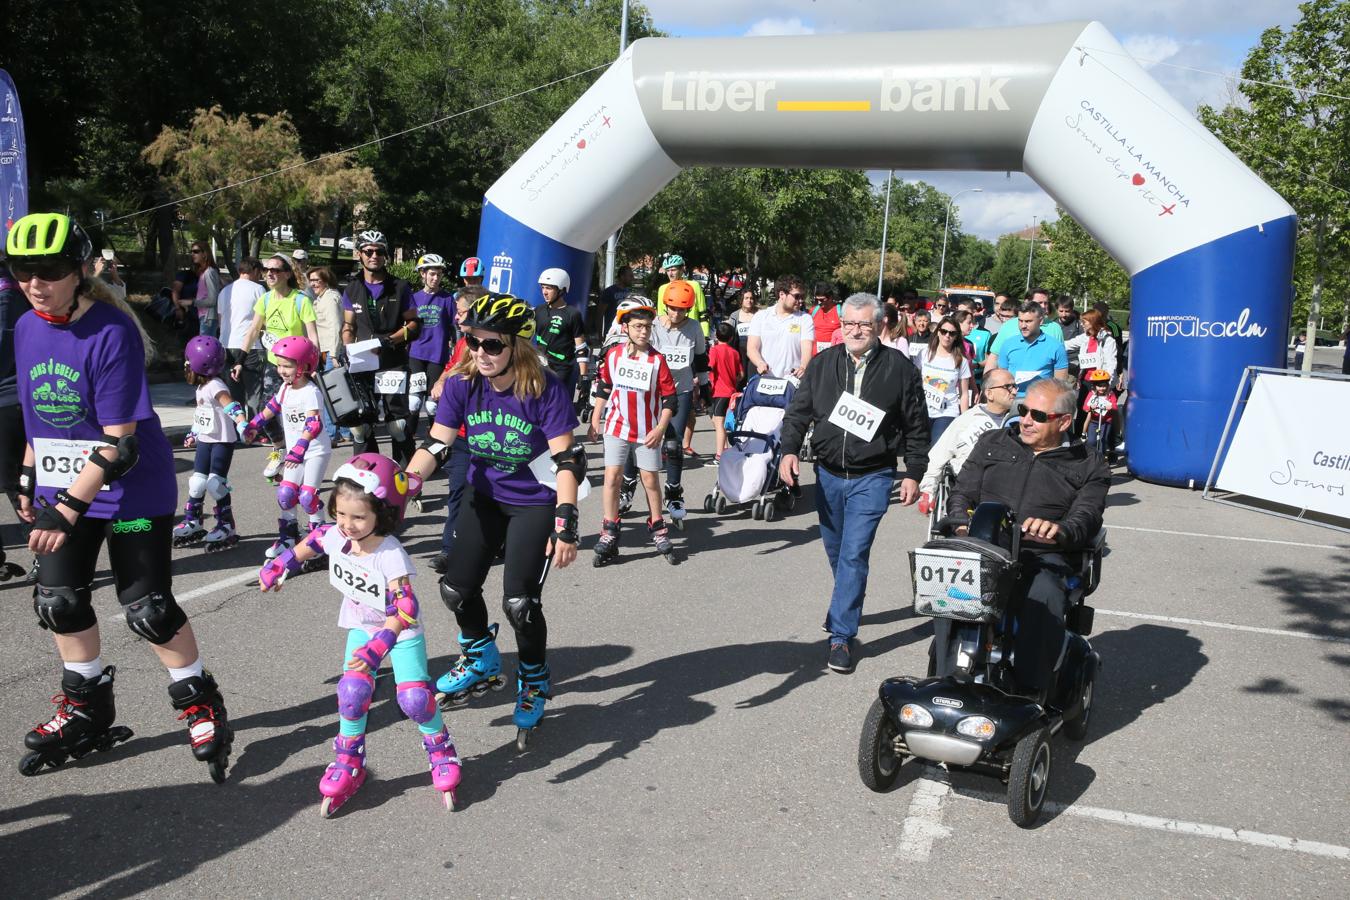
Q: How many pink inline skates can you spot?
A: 2